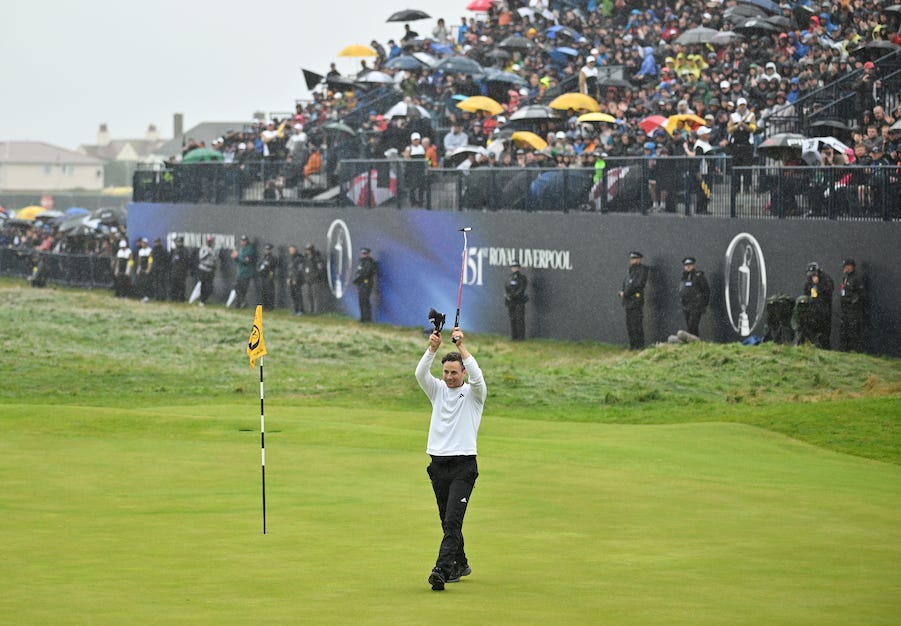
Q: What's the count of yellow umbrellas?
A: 7